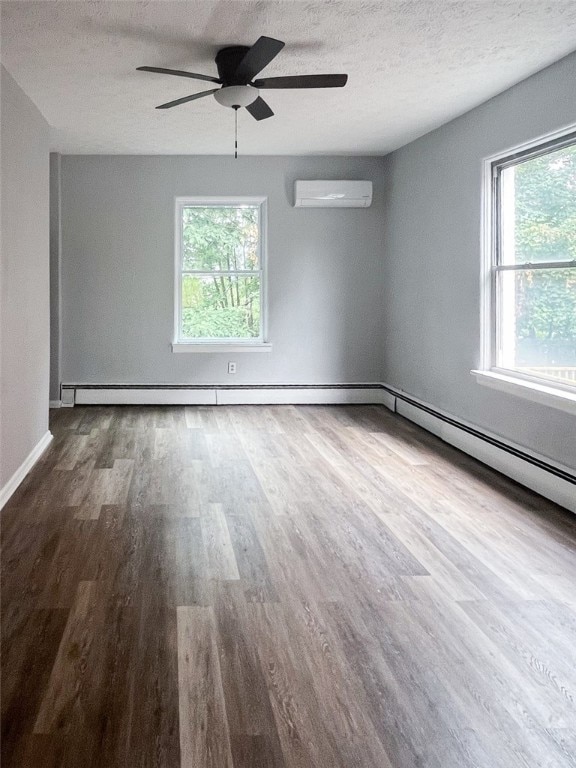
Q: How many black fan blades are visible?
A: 5